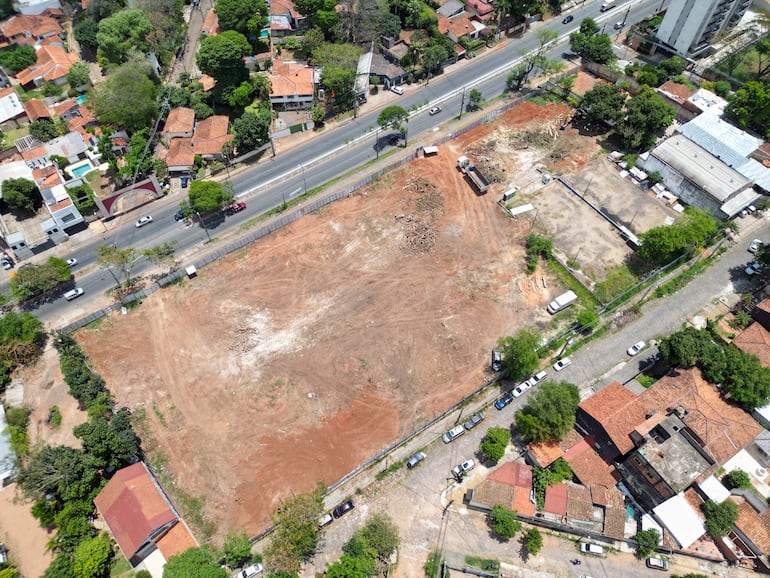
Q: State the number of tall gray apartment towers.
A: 1